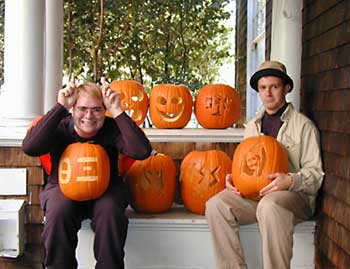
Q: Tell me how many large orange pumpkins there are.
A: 7